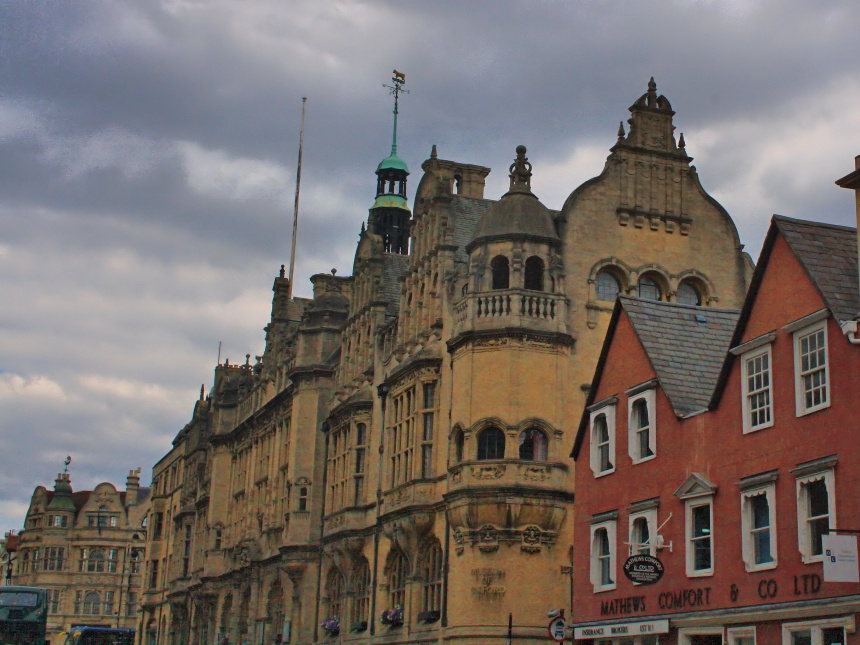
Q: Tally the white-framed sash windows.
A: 9